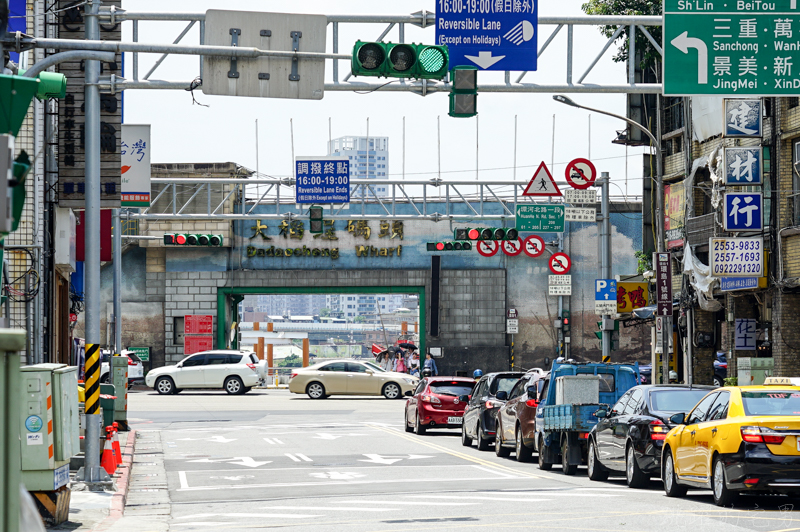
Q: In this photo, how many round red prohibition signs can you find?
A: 5